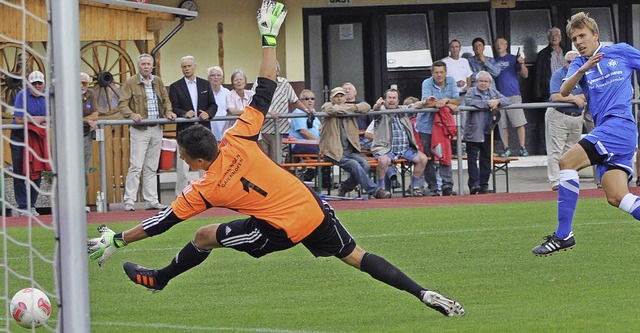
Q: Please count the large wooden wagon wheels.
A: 2